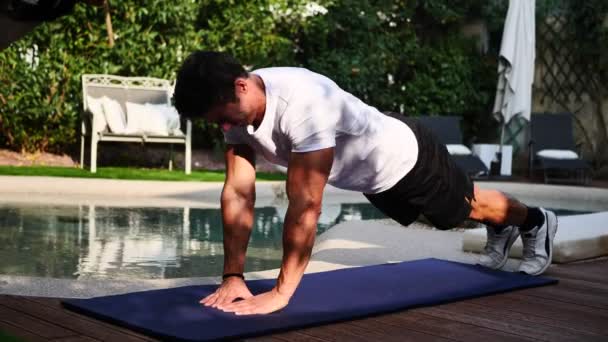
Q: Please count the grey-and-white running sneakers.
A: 2